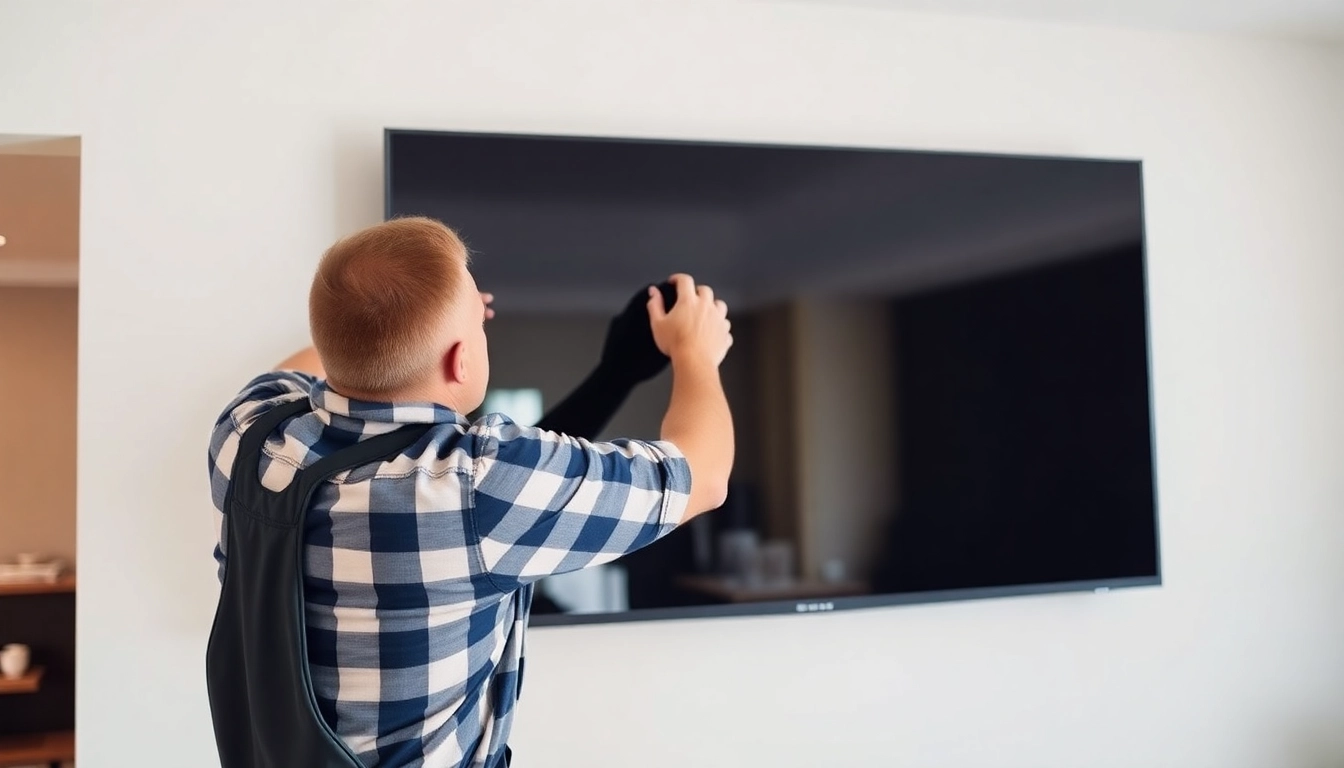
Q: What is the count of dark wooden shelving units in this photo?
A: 1